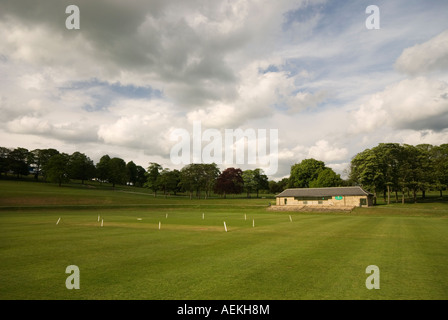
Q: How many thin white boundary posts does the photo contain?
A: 10